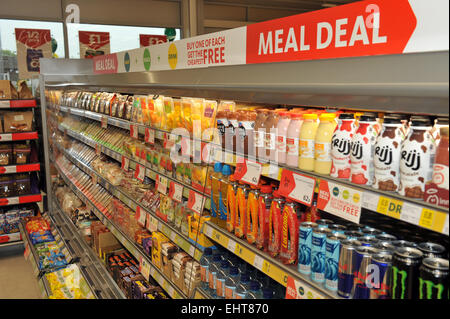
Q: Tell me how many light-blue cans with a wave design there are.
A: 3